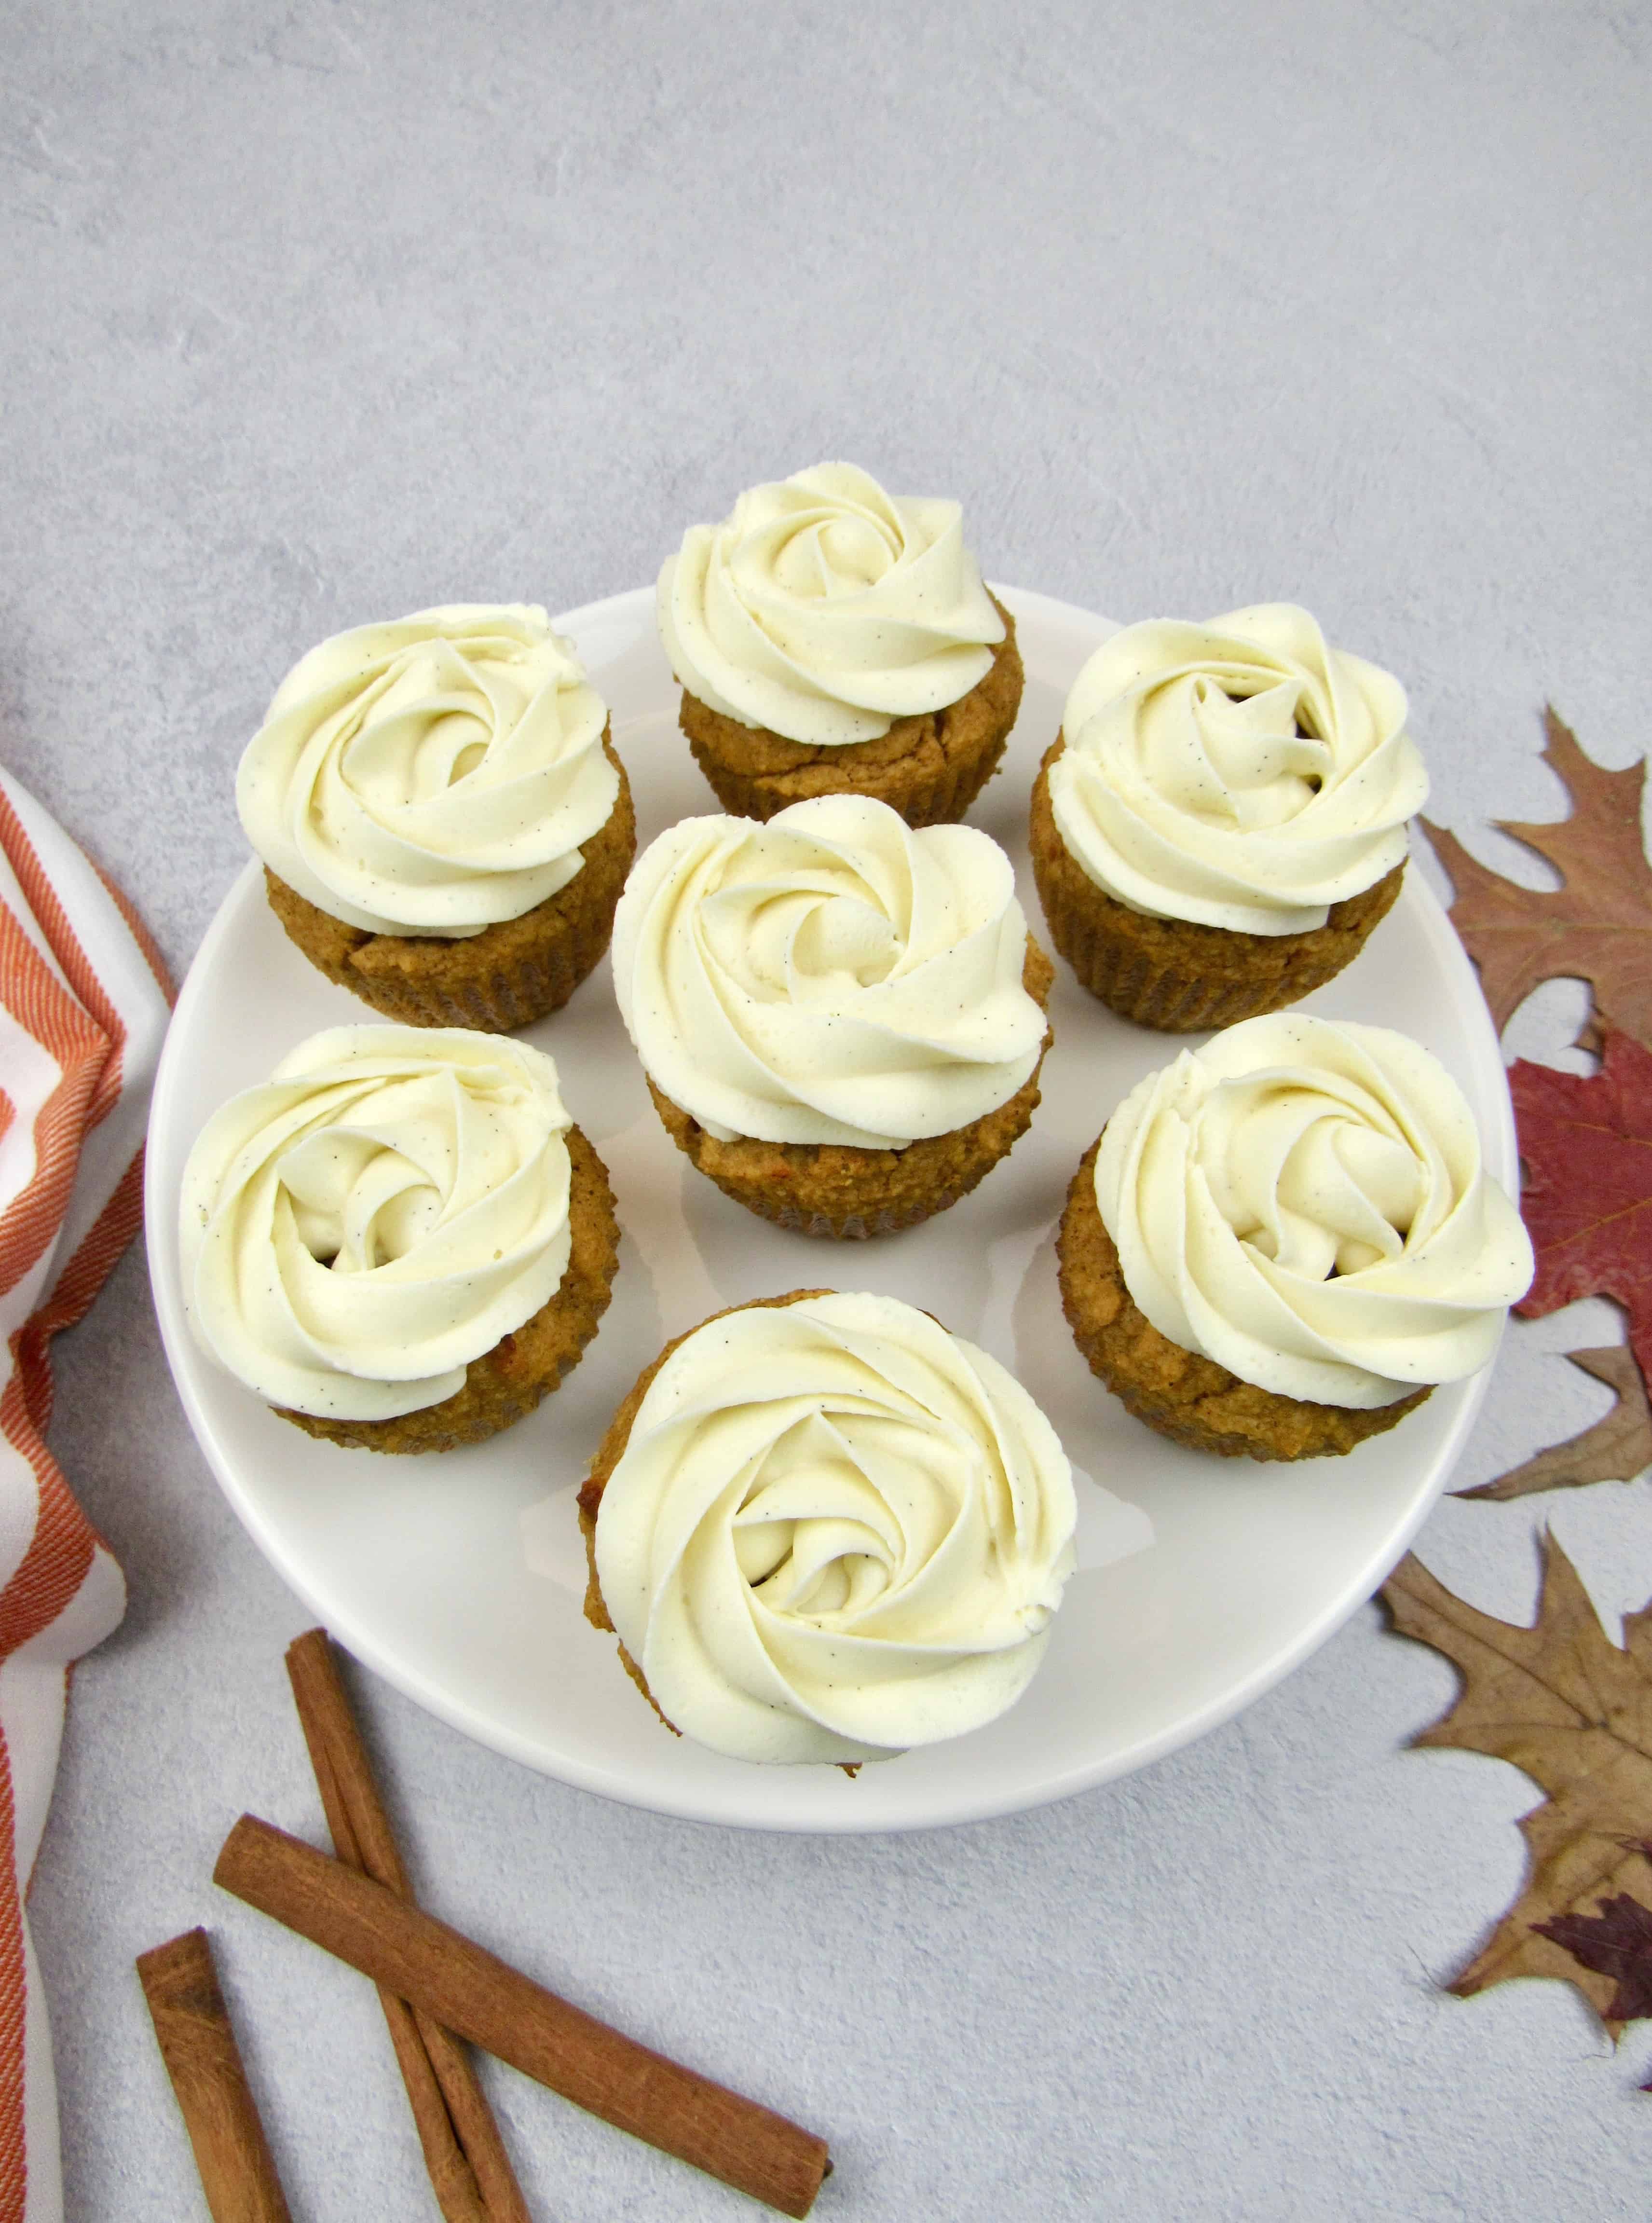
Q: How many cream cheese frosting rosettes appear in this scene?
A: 7